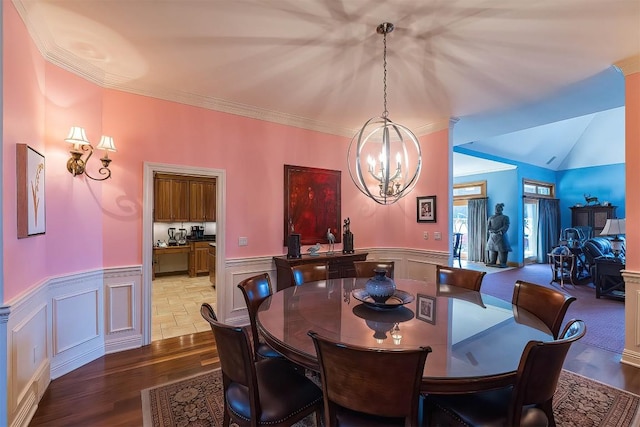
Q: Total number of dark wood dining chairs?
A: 8